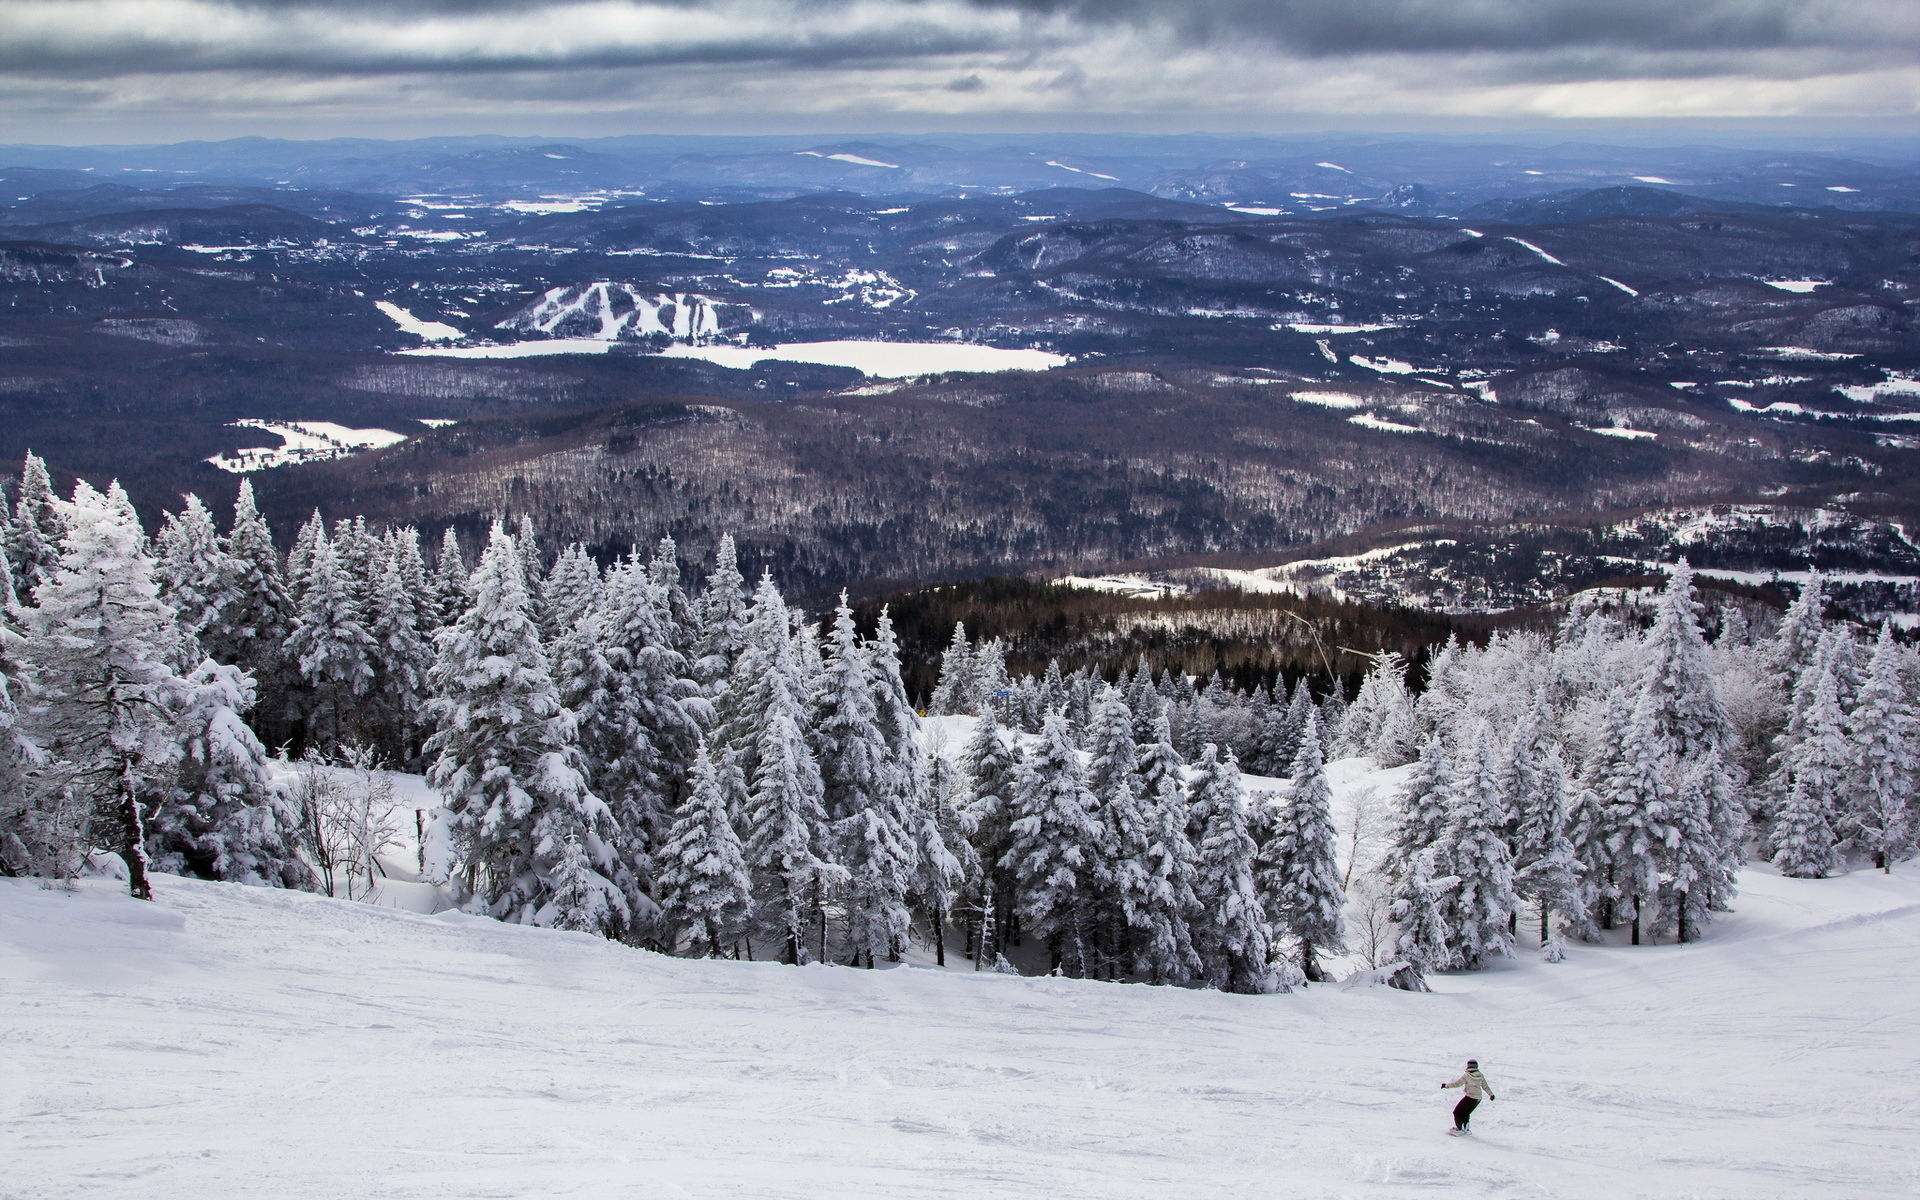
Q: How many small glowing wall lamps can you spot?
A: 0